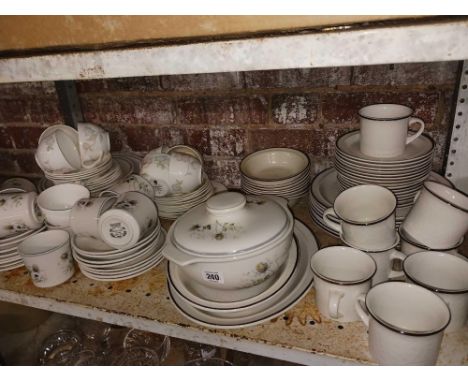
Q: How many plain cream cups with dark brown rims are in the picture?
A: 8